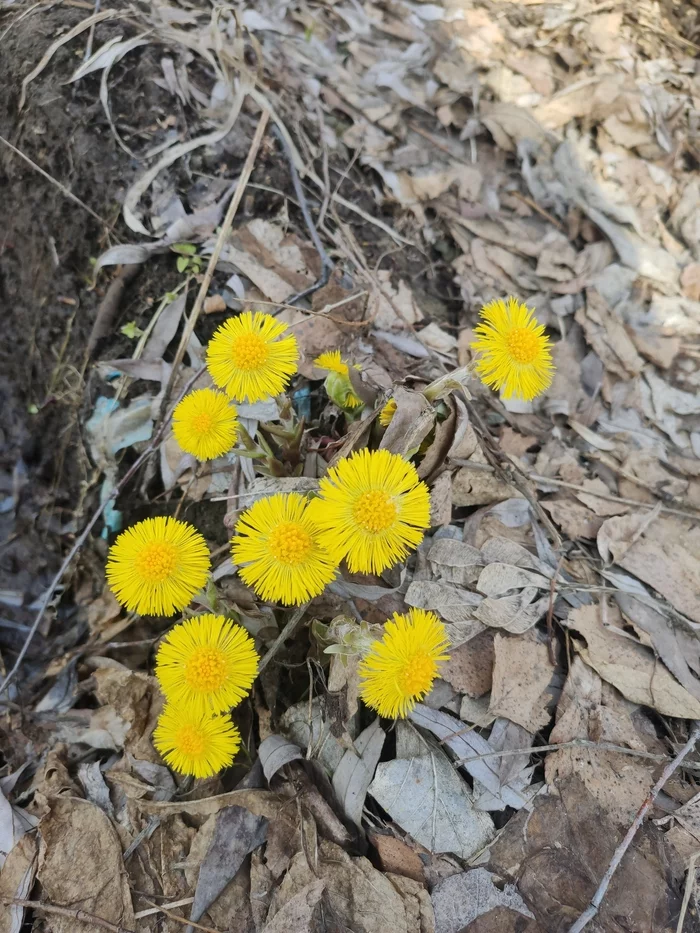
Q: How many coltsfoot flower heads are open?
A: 9